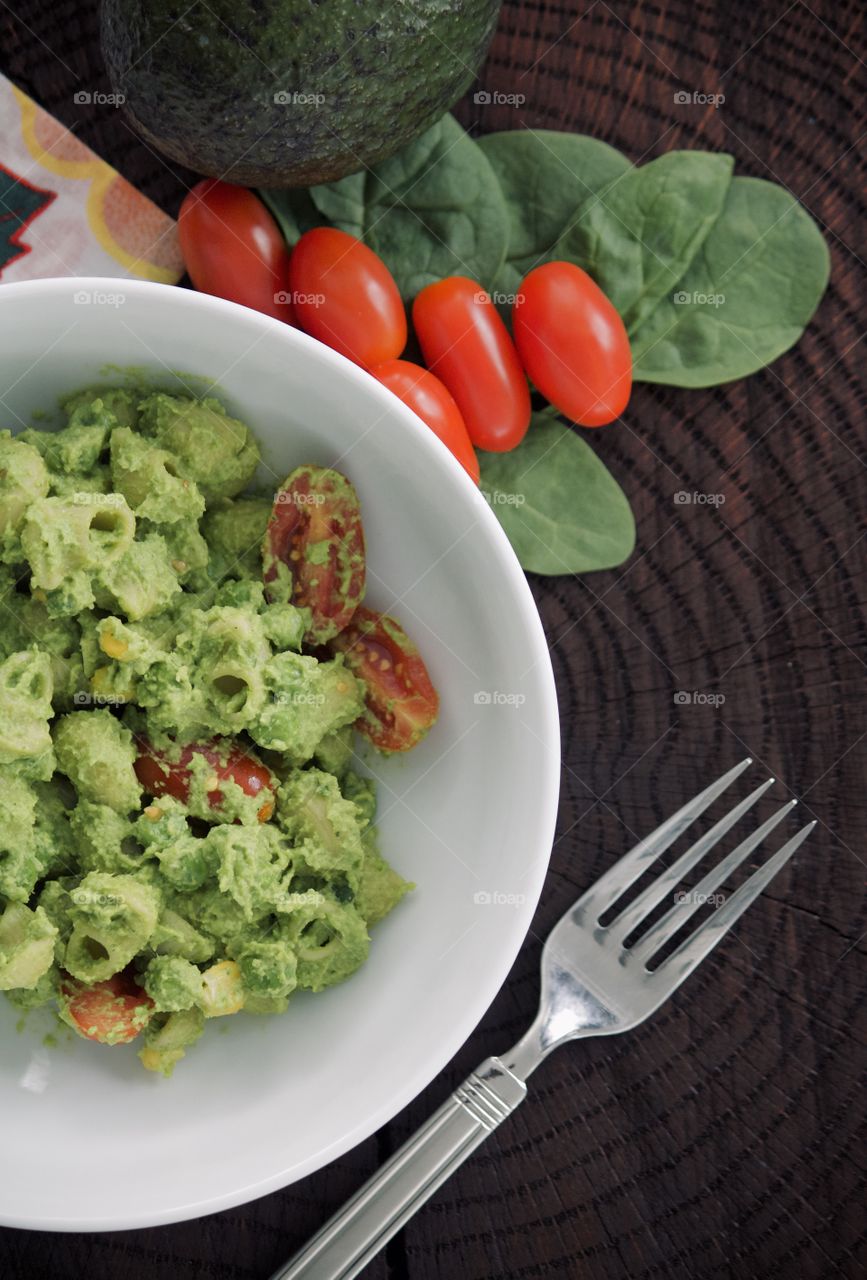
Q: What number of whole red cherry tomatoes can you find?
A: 5